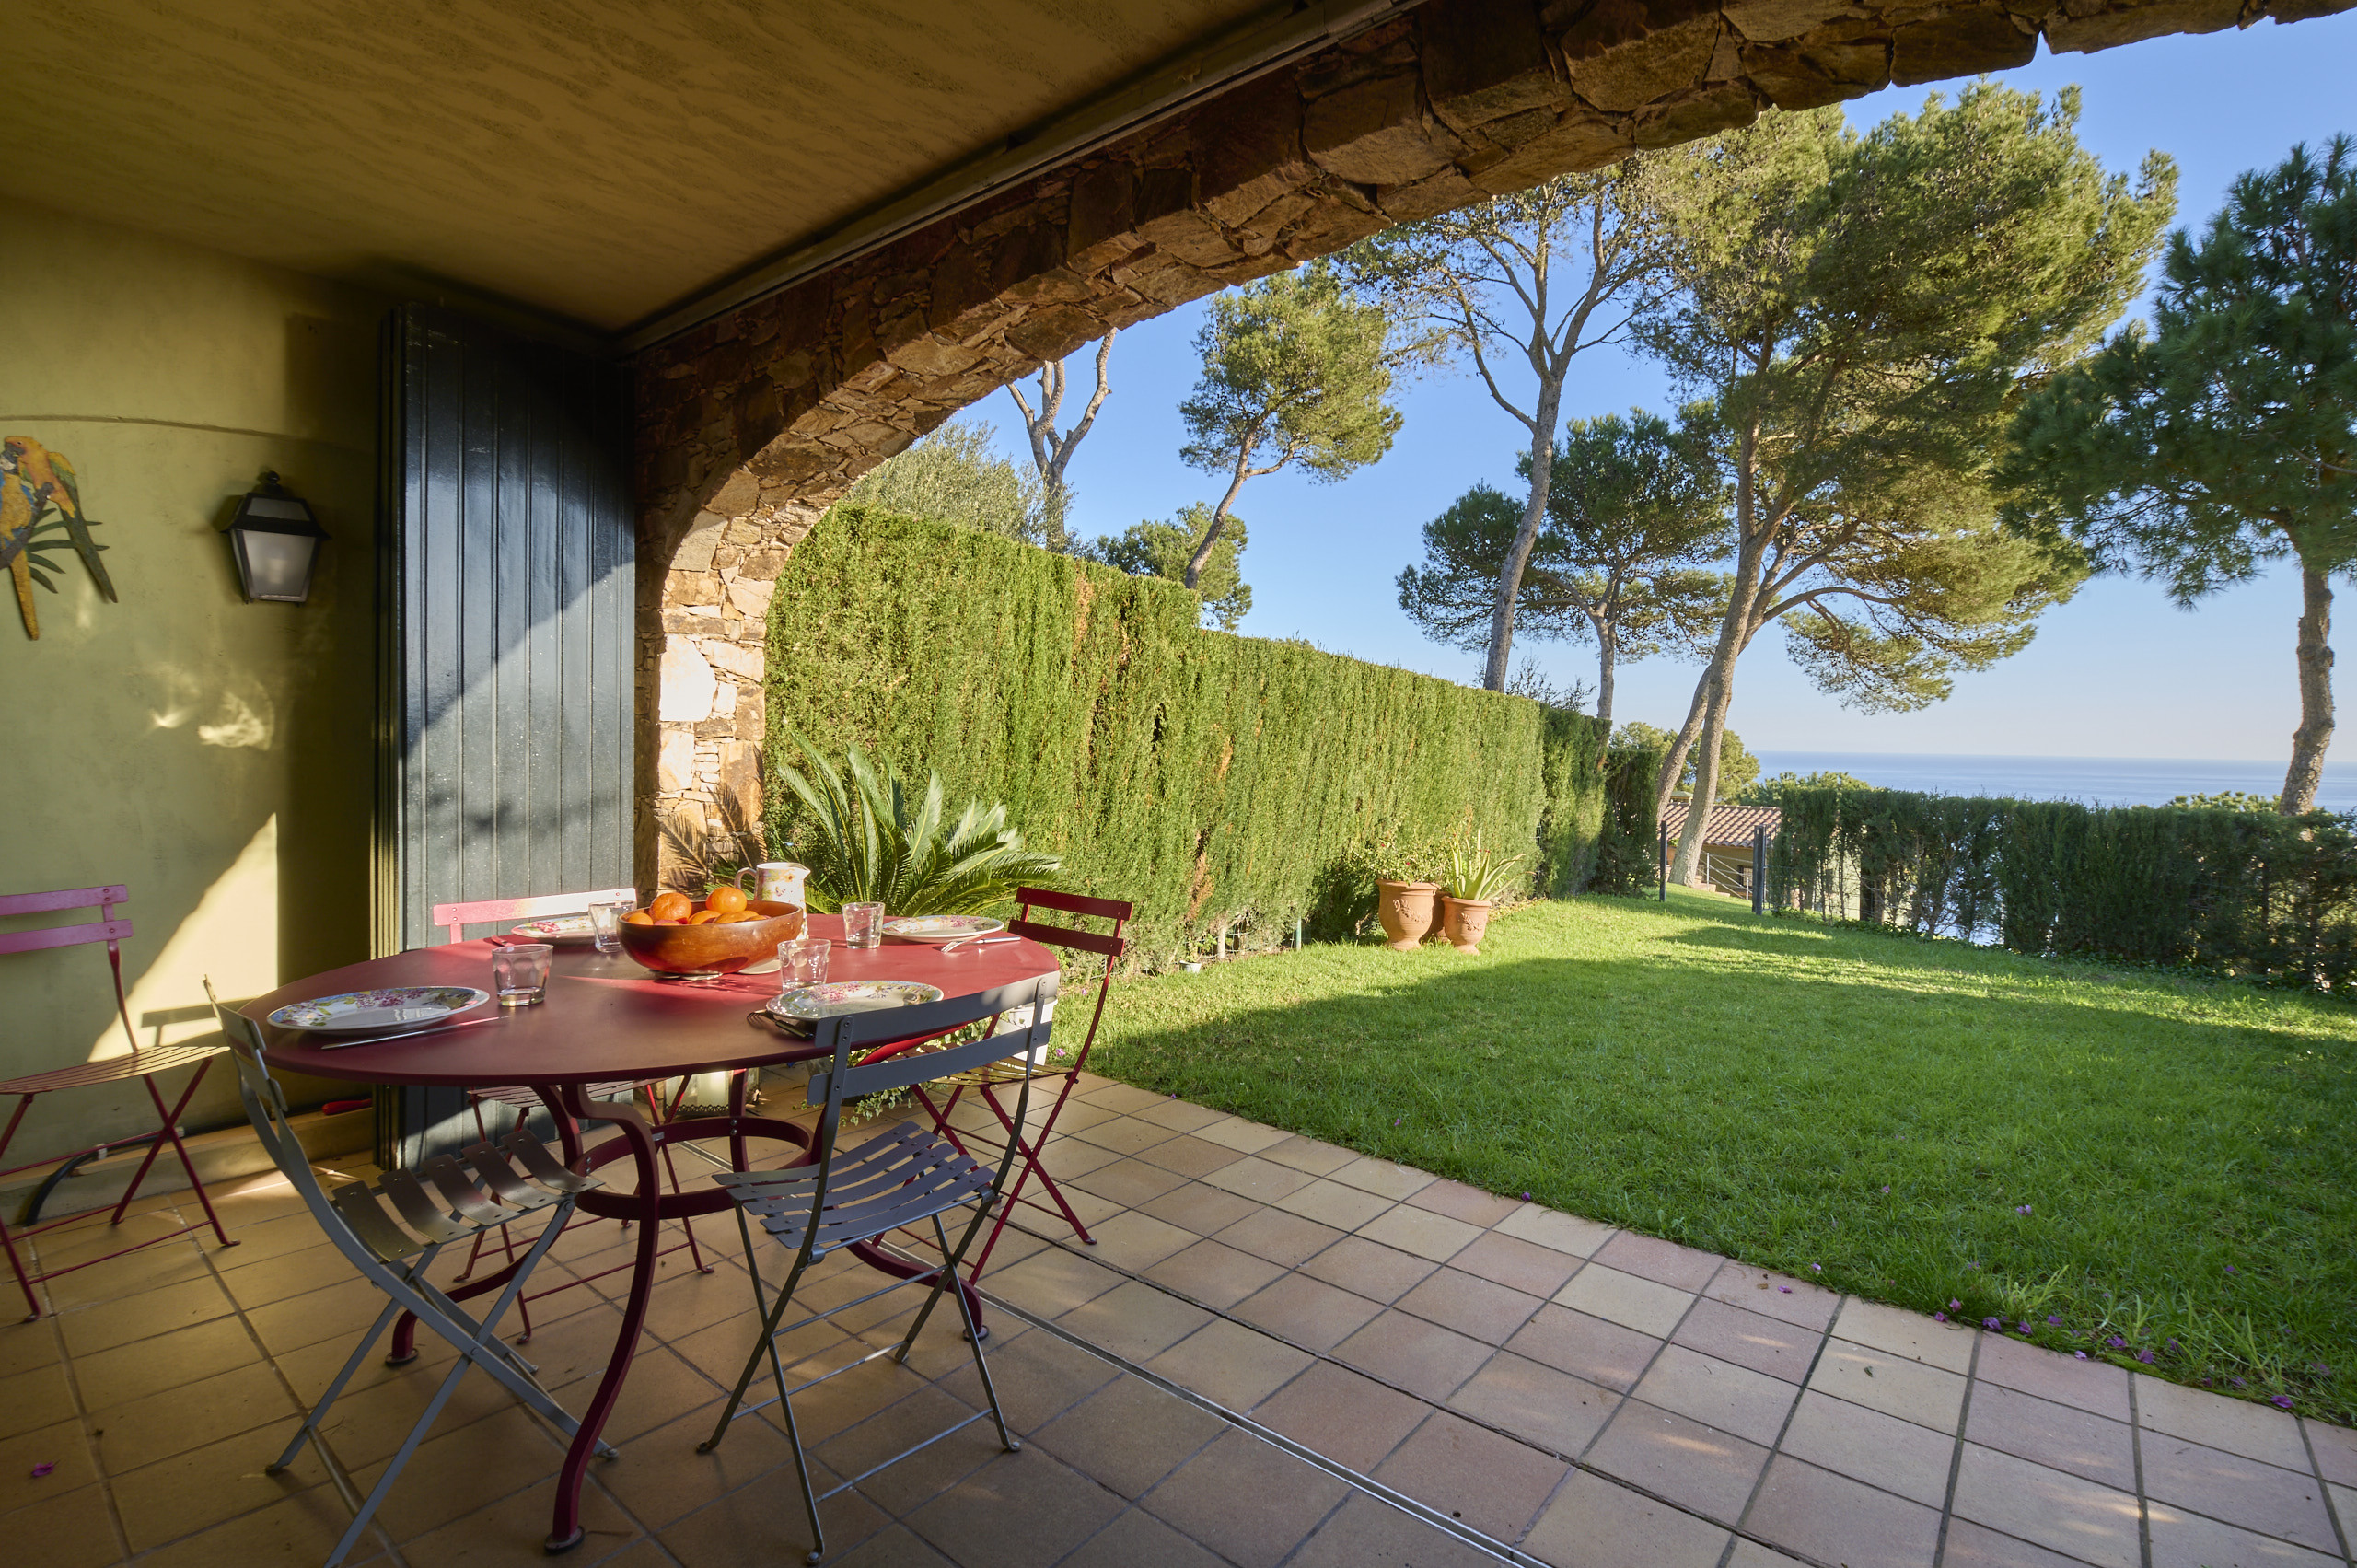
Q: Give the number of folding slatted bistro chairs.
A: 5